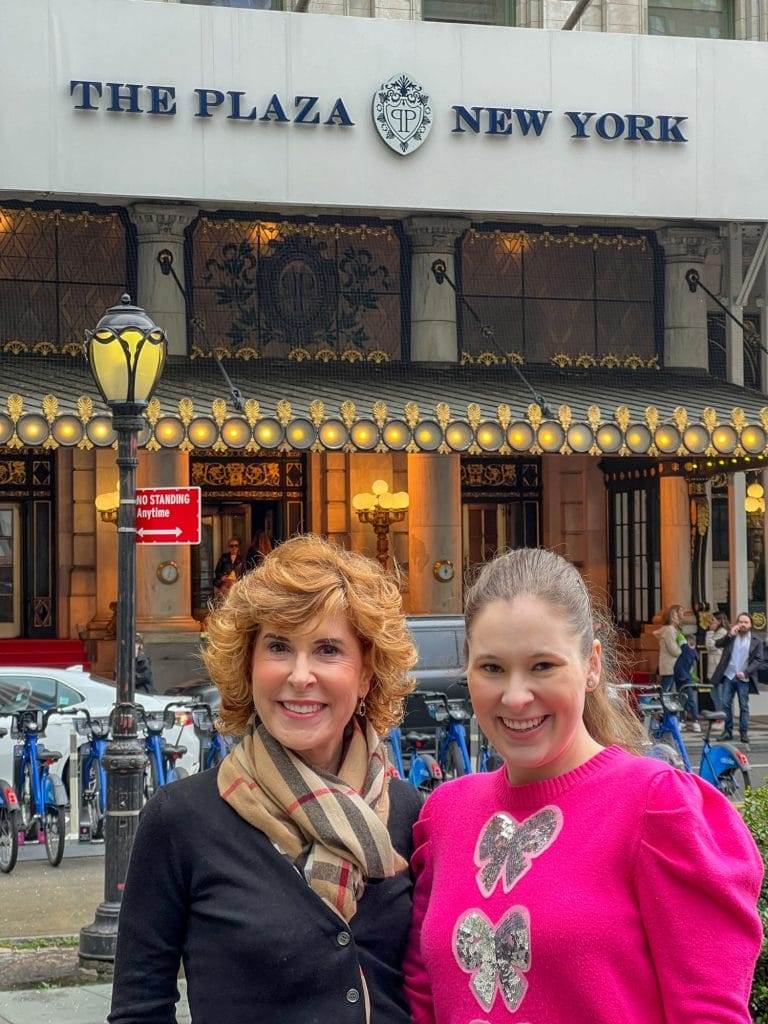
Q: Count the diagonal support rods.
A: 3